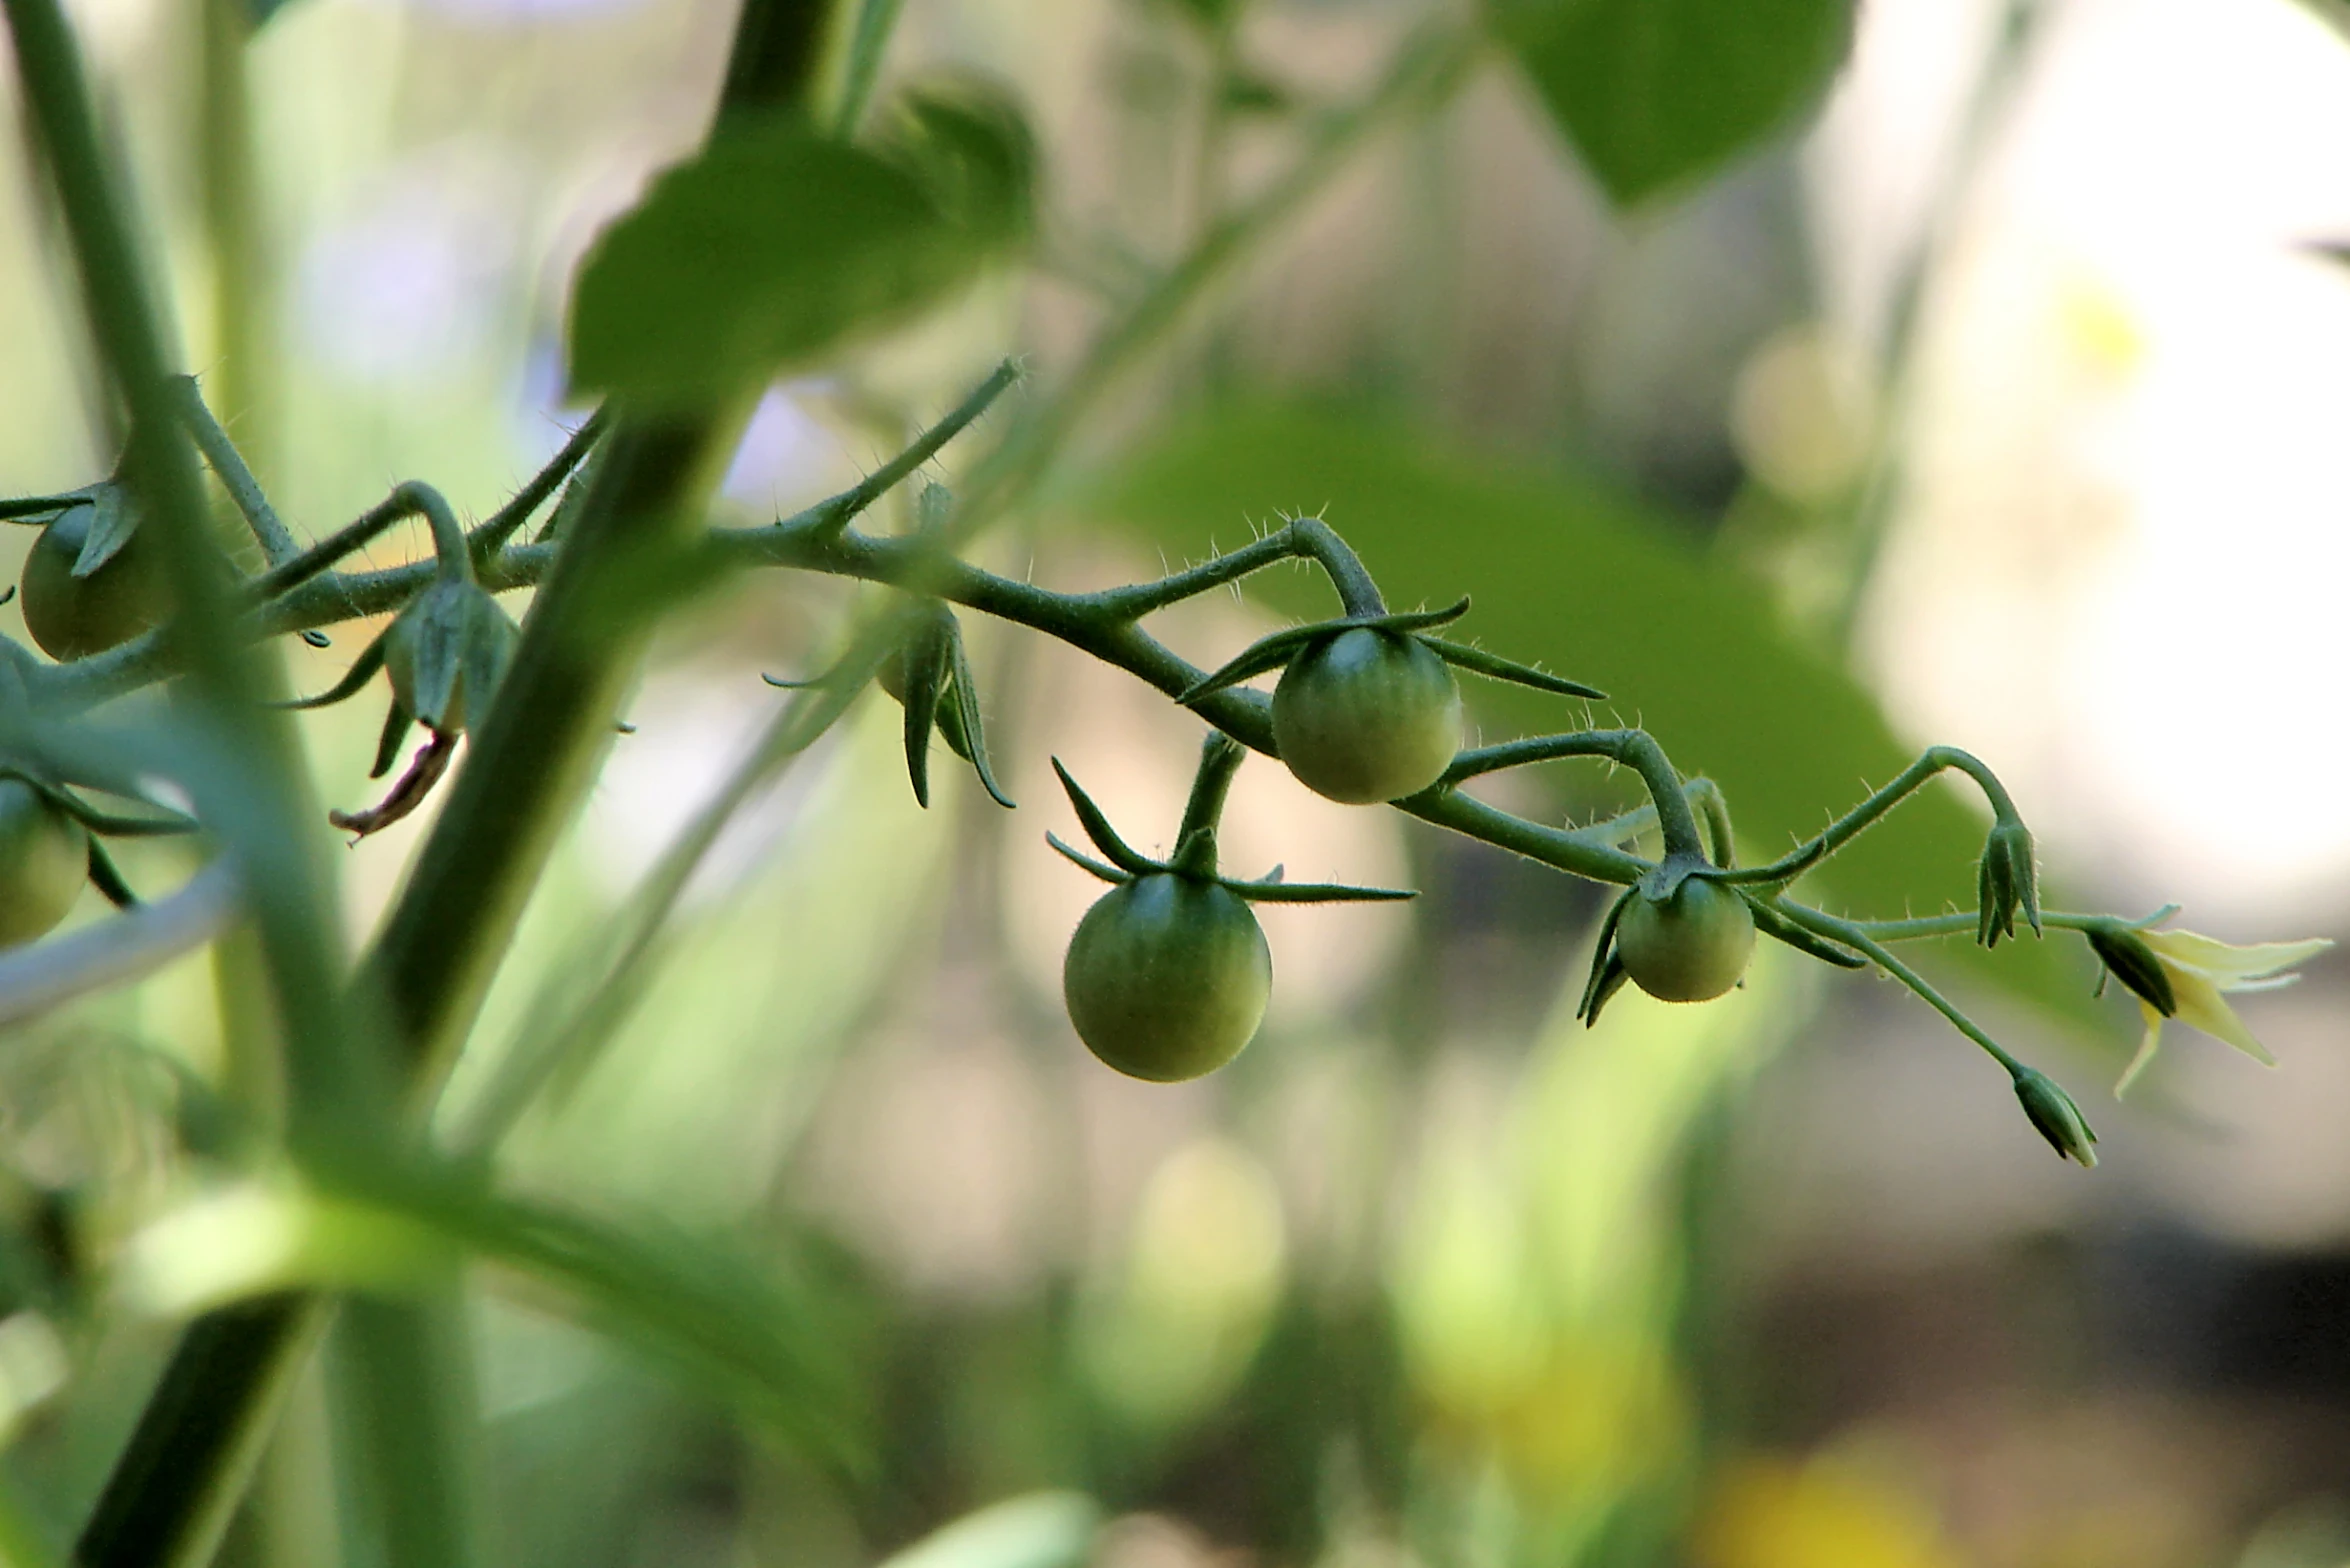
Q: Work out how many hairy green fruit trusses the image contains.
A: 1